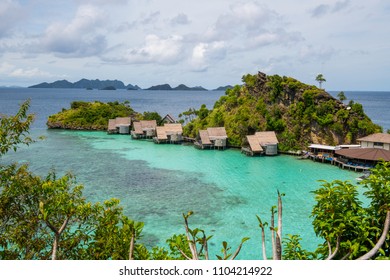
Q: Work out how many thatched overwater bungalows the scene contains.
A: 5